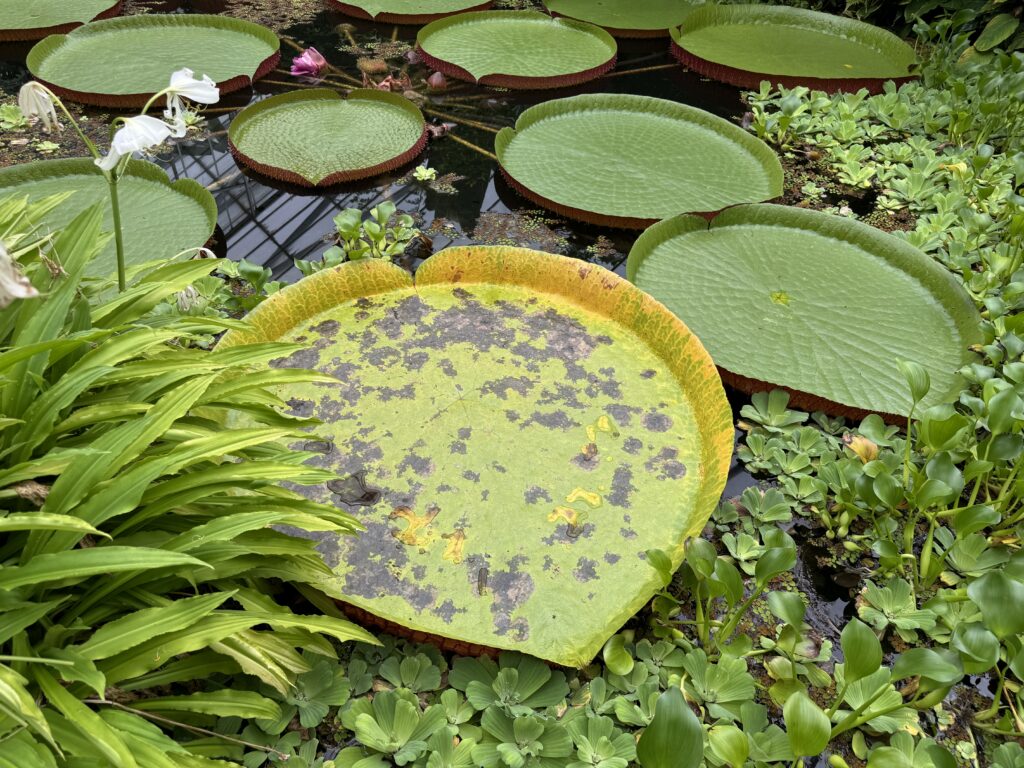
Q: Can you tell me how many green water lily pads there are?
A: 10